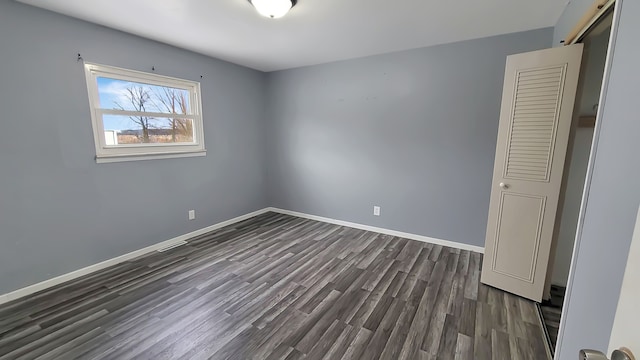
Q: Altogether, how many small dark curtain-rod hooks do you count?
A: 3